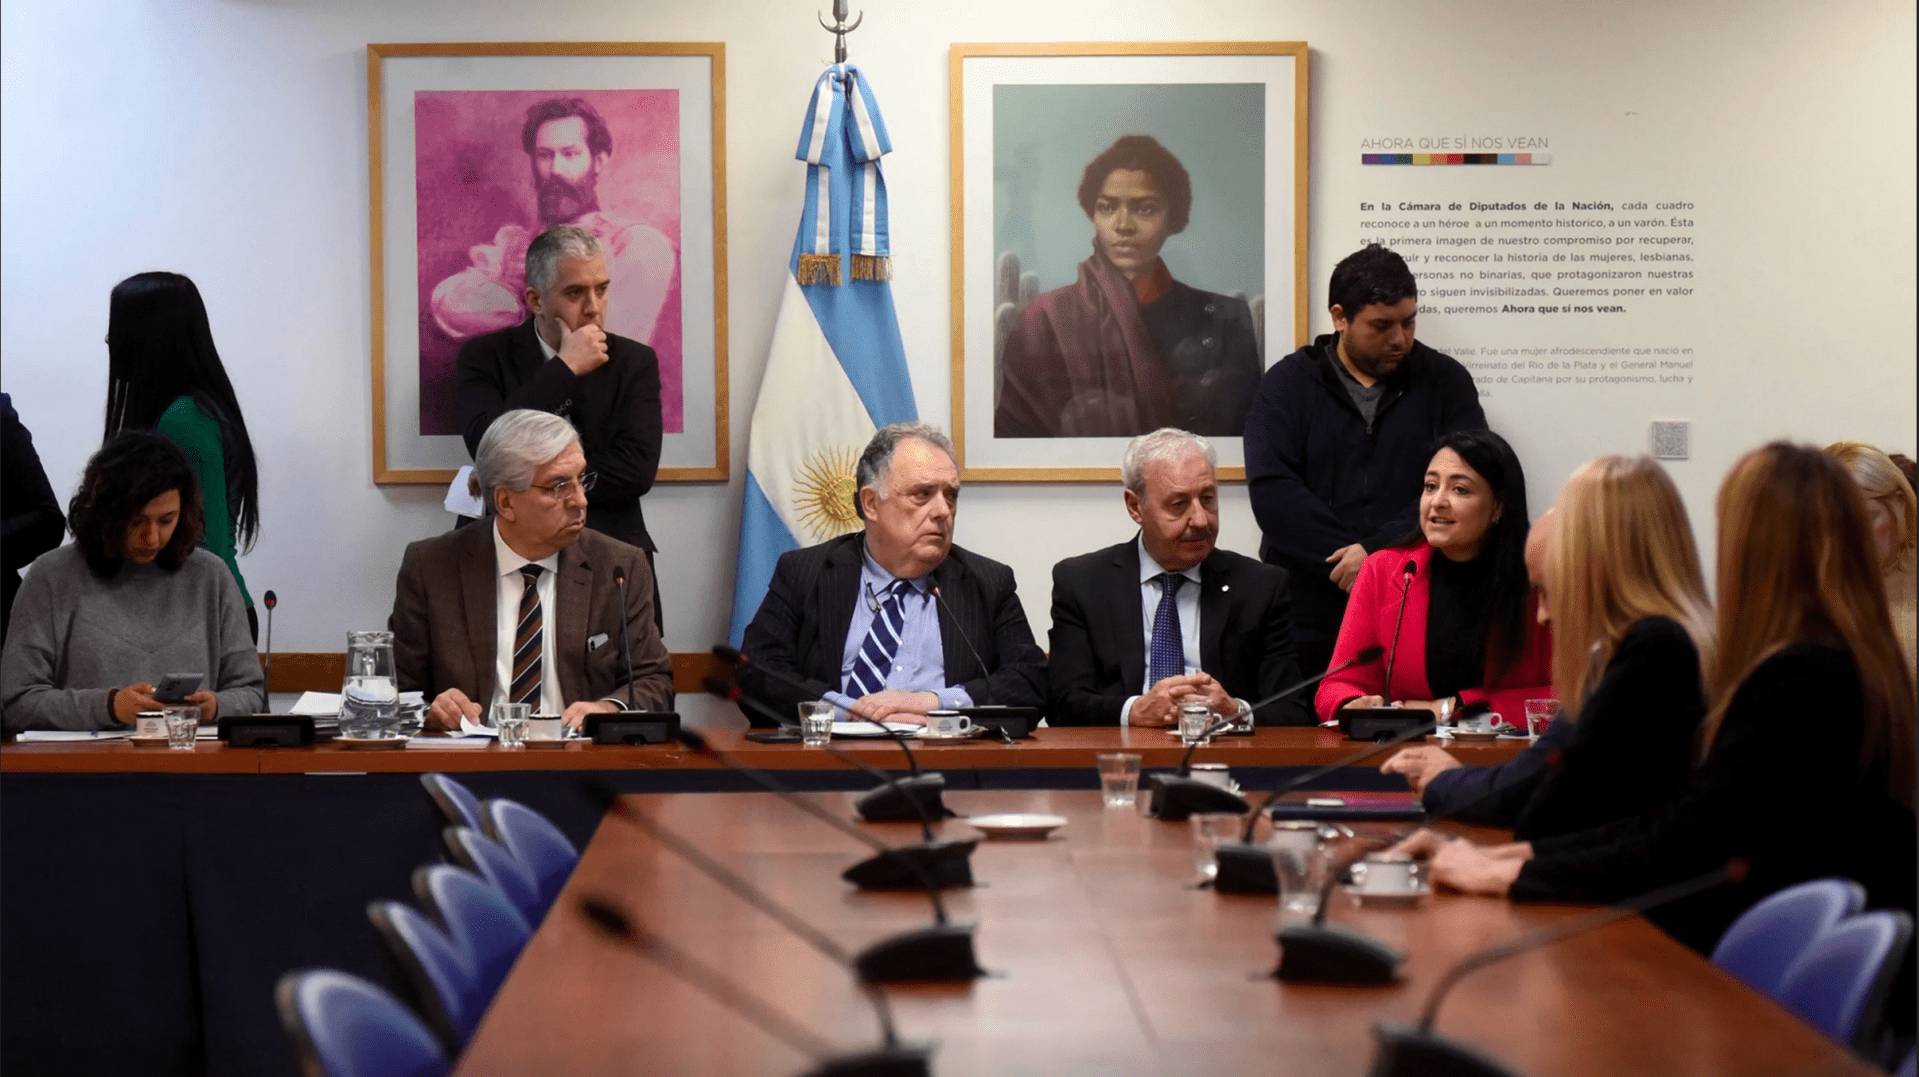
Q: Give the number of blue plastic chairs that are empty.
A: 8